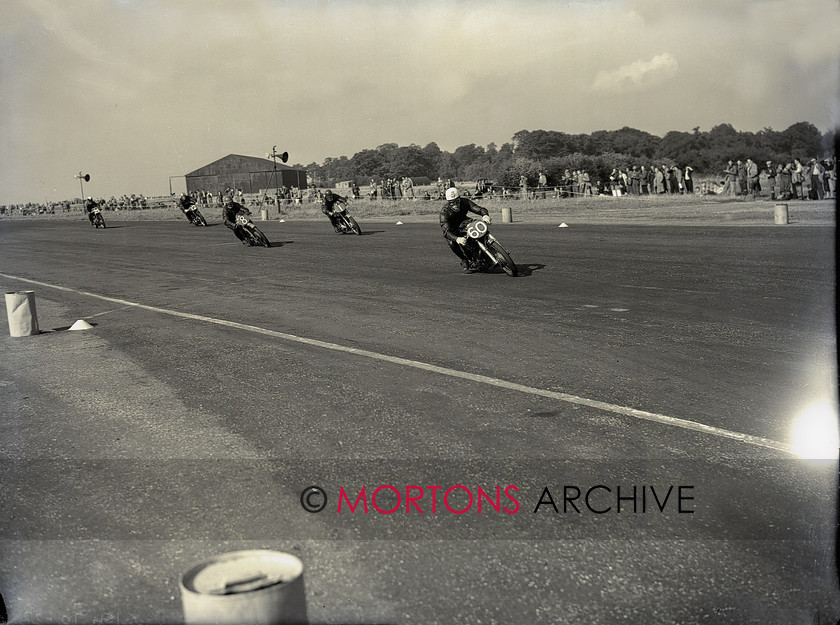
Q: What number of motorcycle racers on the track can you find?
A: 5